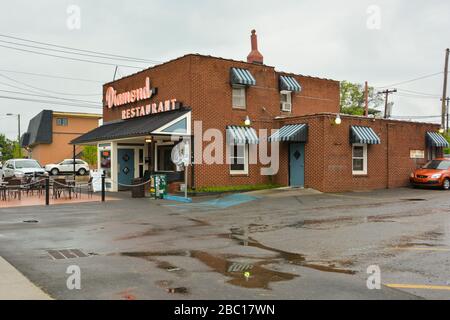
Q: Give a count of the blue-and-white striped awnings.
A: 6